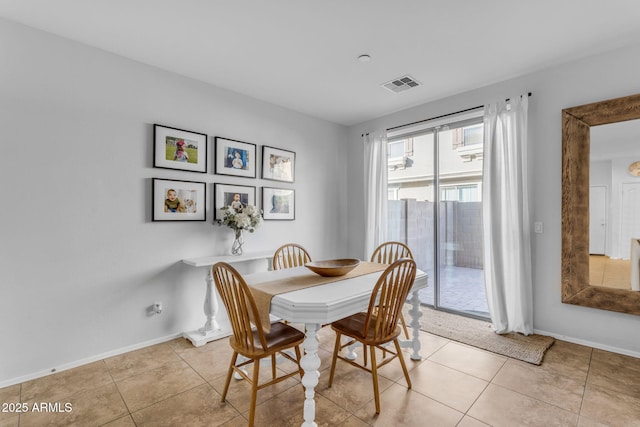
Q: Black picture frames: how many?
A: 6